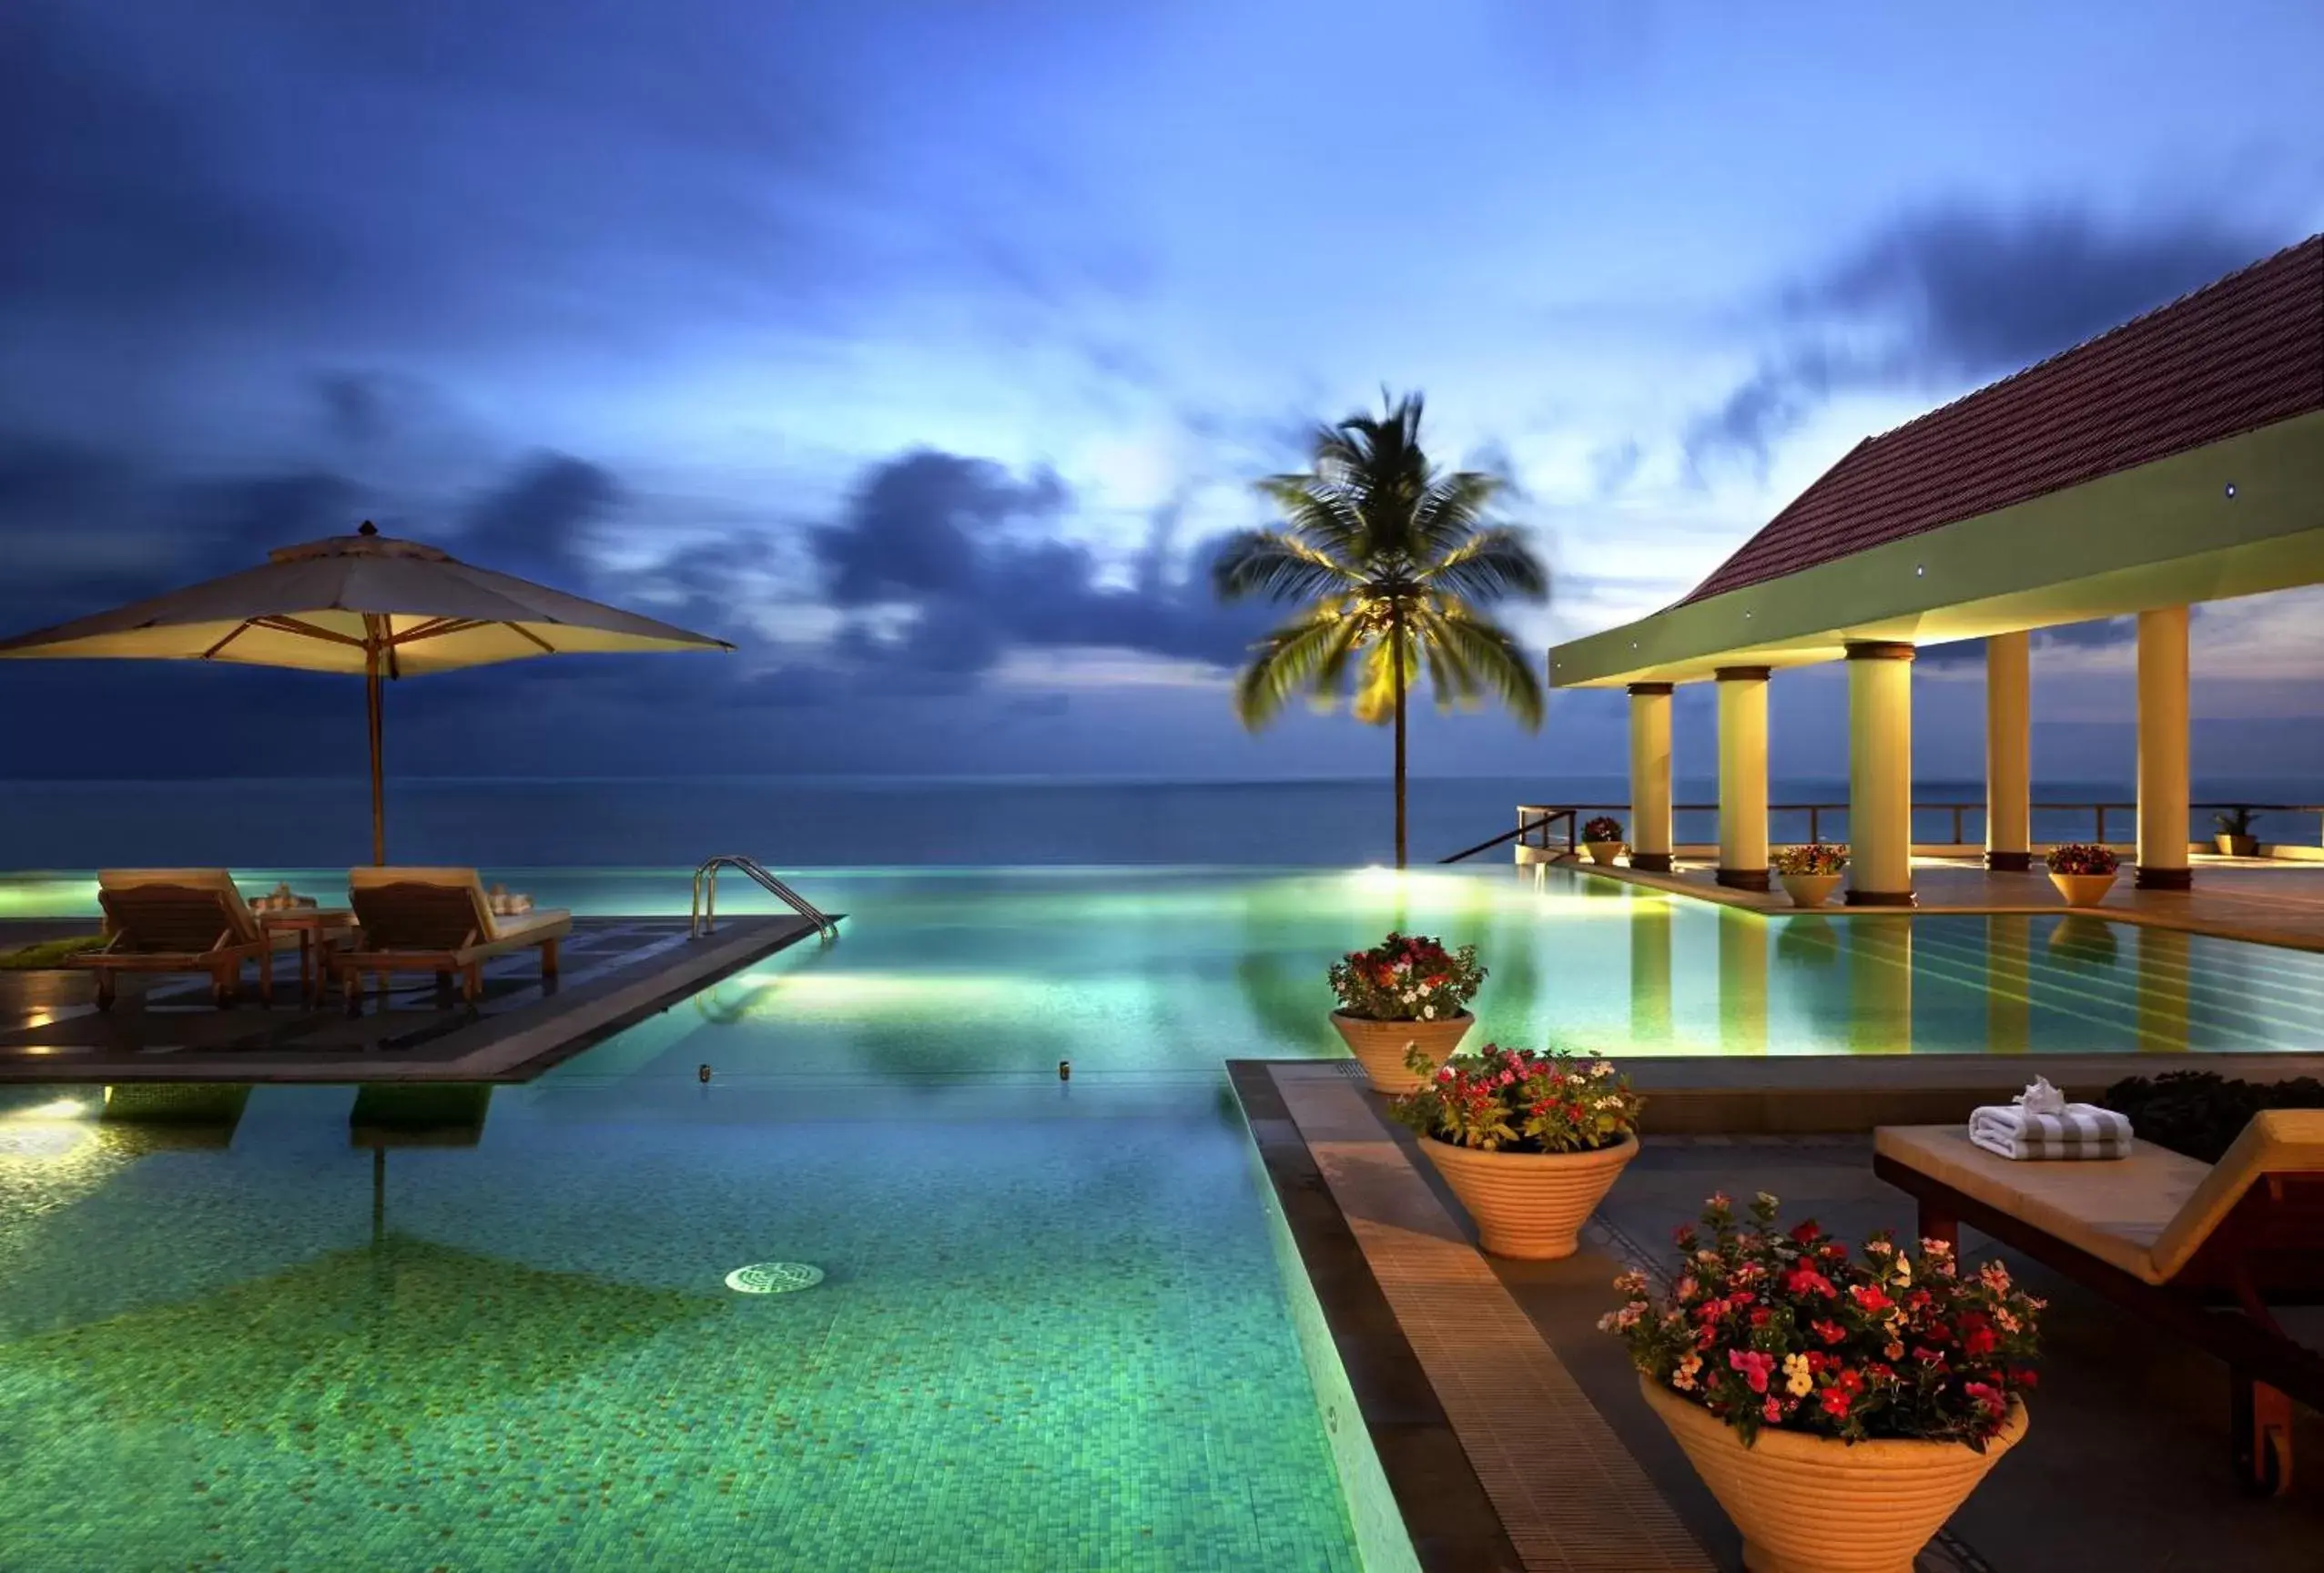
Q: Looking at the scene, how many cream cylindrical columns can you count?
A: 5